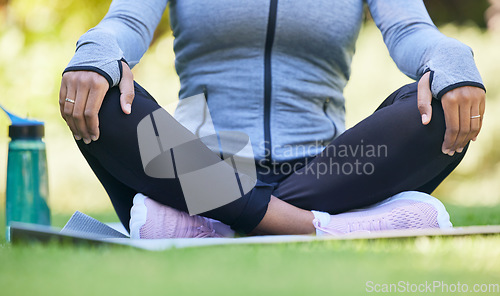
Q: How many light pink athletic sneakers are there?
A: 2